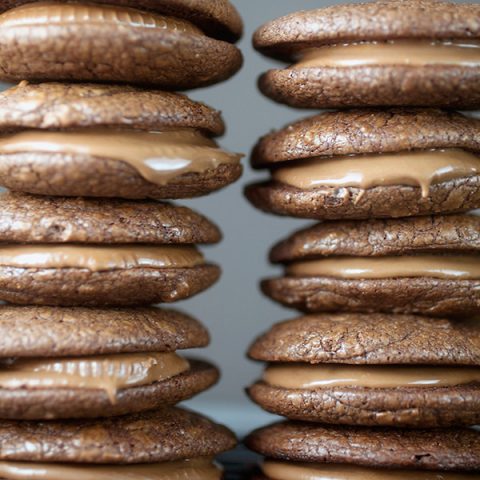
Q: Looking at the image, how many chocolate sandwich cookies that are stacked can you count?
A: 10